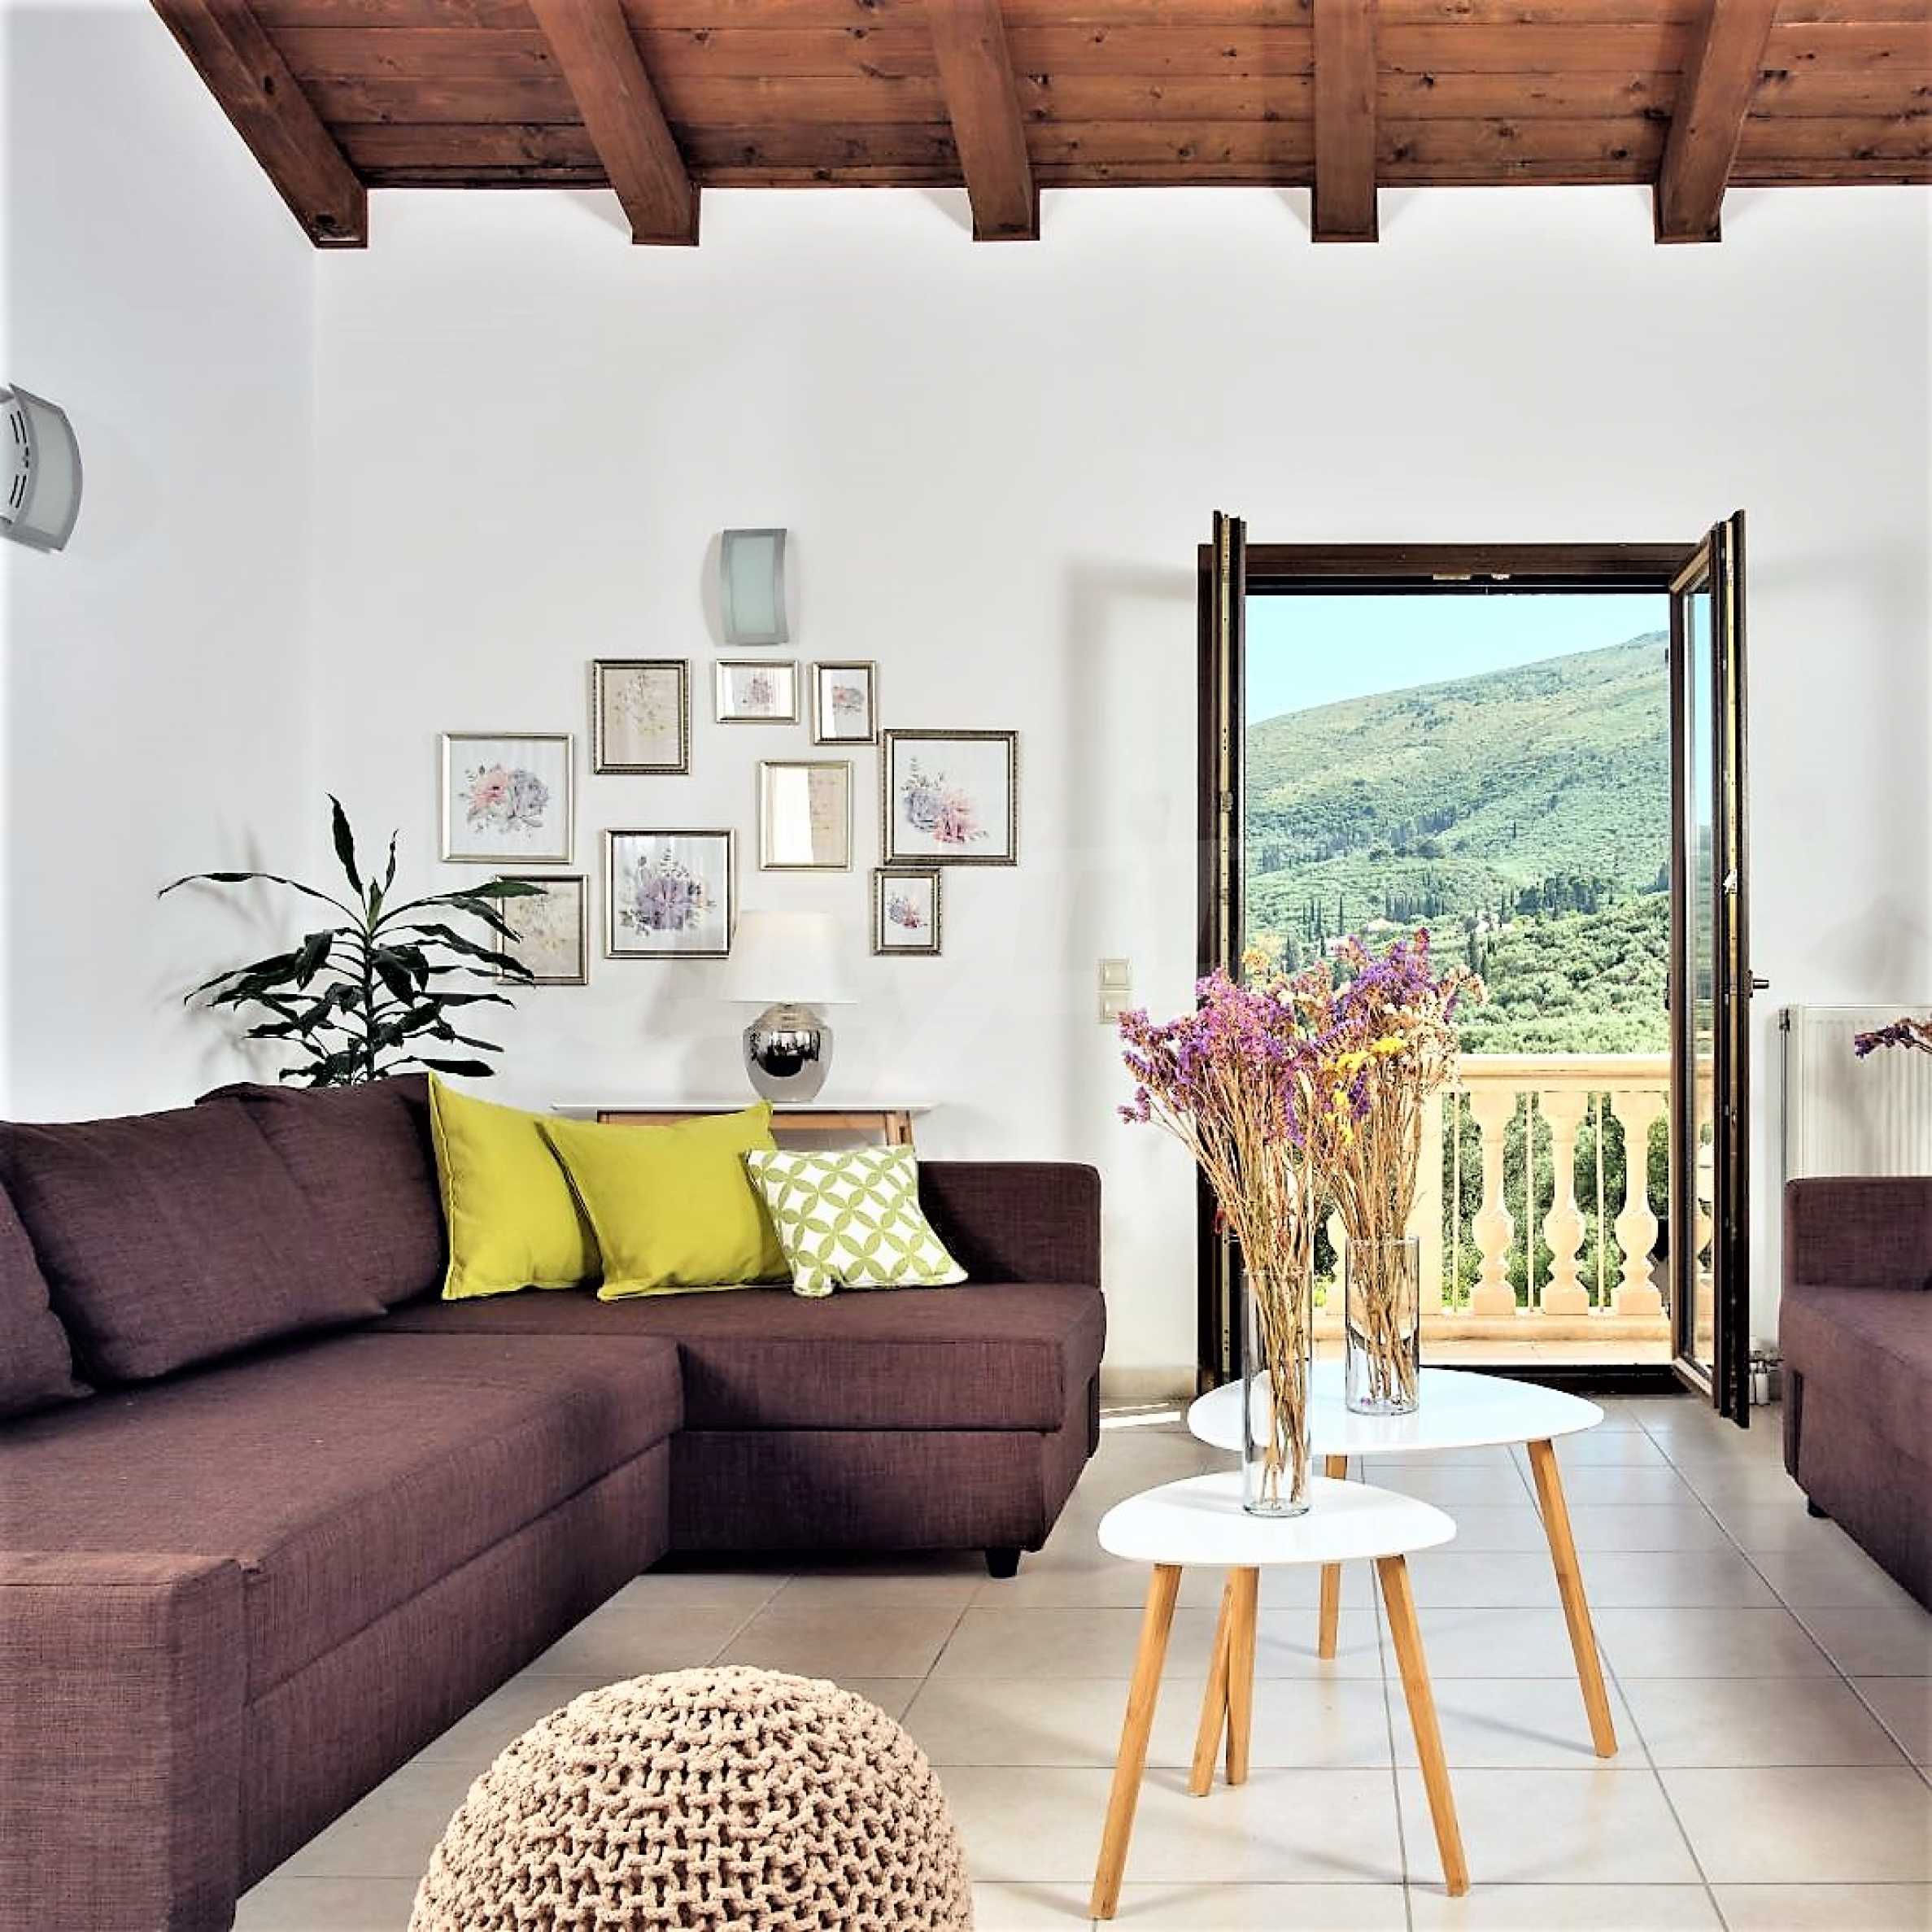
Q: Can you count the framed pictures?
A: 9